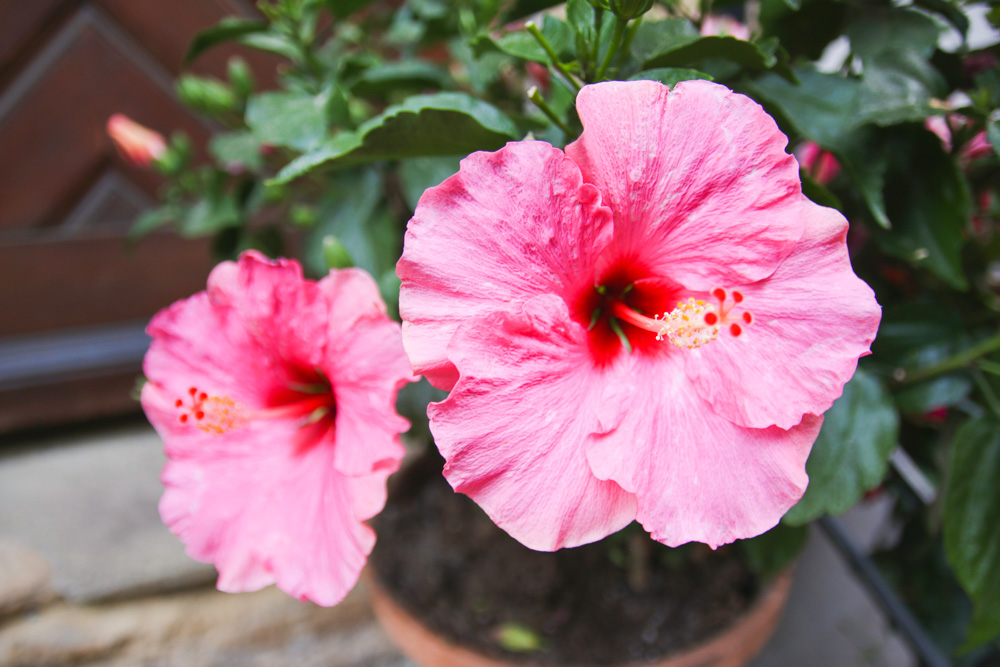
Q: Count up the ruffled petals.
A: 10